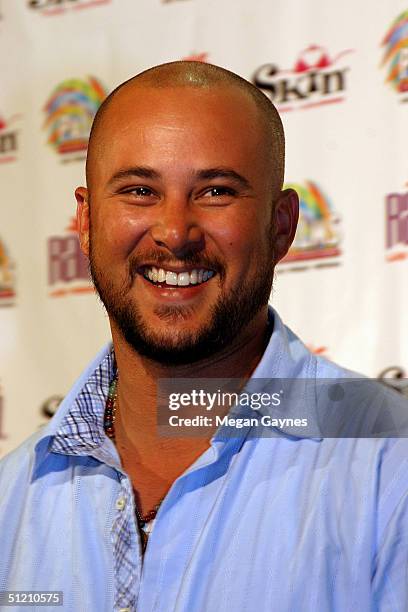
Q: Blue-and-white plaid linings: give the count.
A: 2